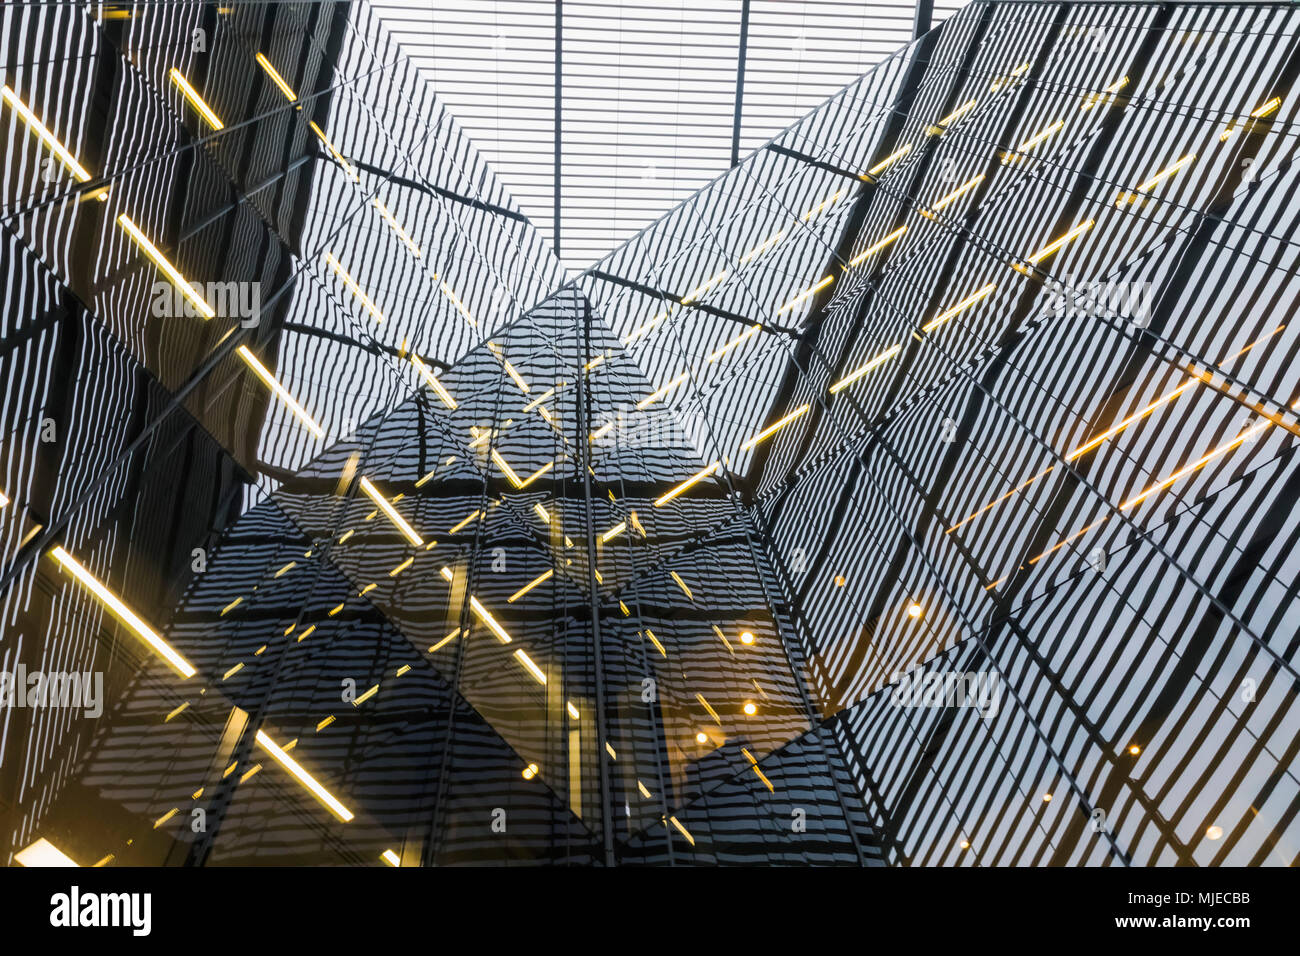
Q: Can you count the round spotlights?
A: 10